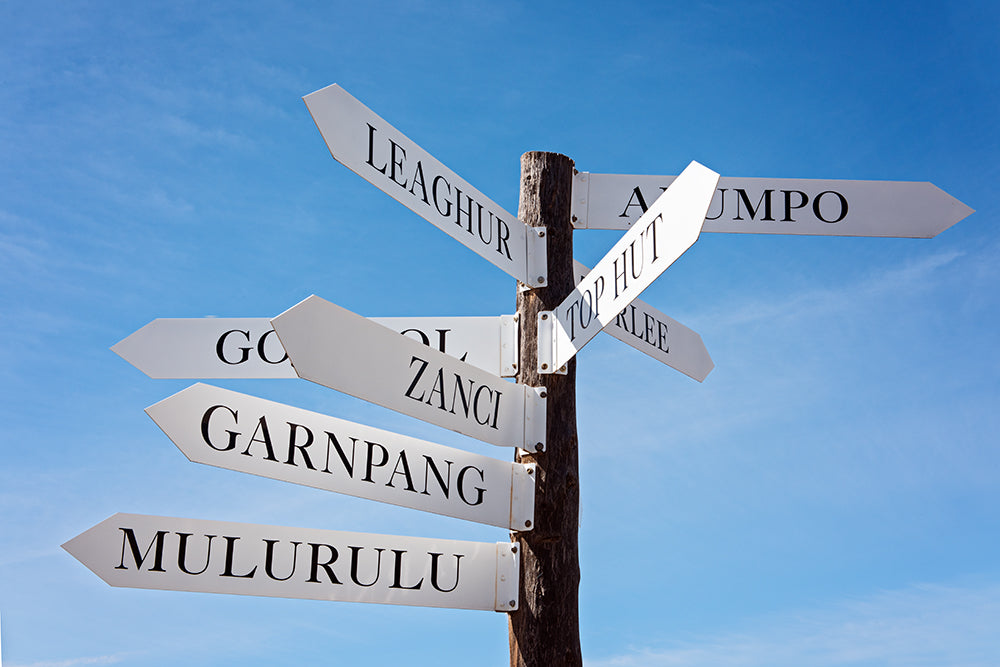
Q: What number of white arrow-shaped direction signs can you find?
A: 8